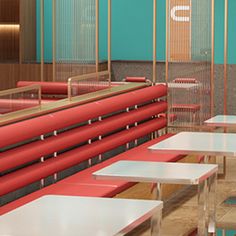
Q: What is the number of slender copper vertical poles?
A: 8